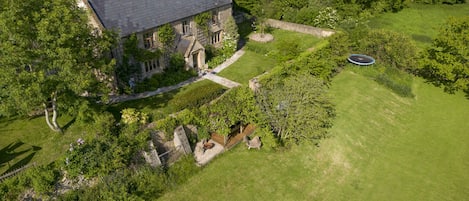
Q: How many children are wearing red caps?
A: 0